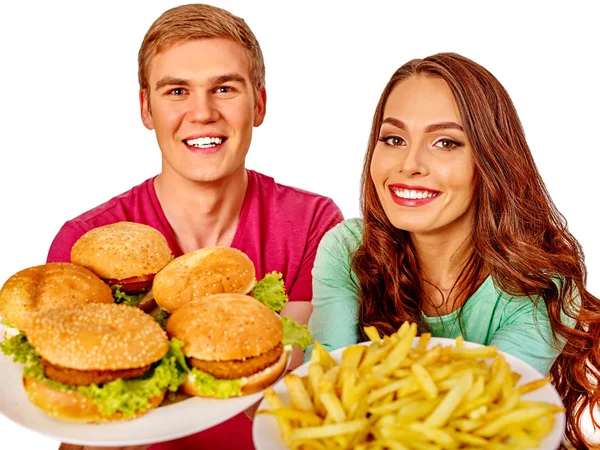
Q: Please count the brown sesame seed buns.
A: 5